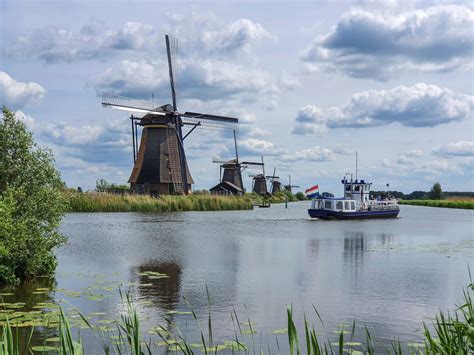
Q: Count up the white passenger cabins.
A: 1